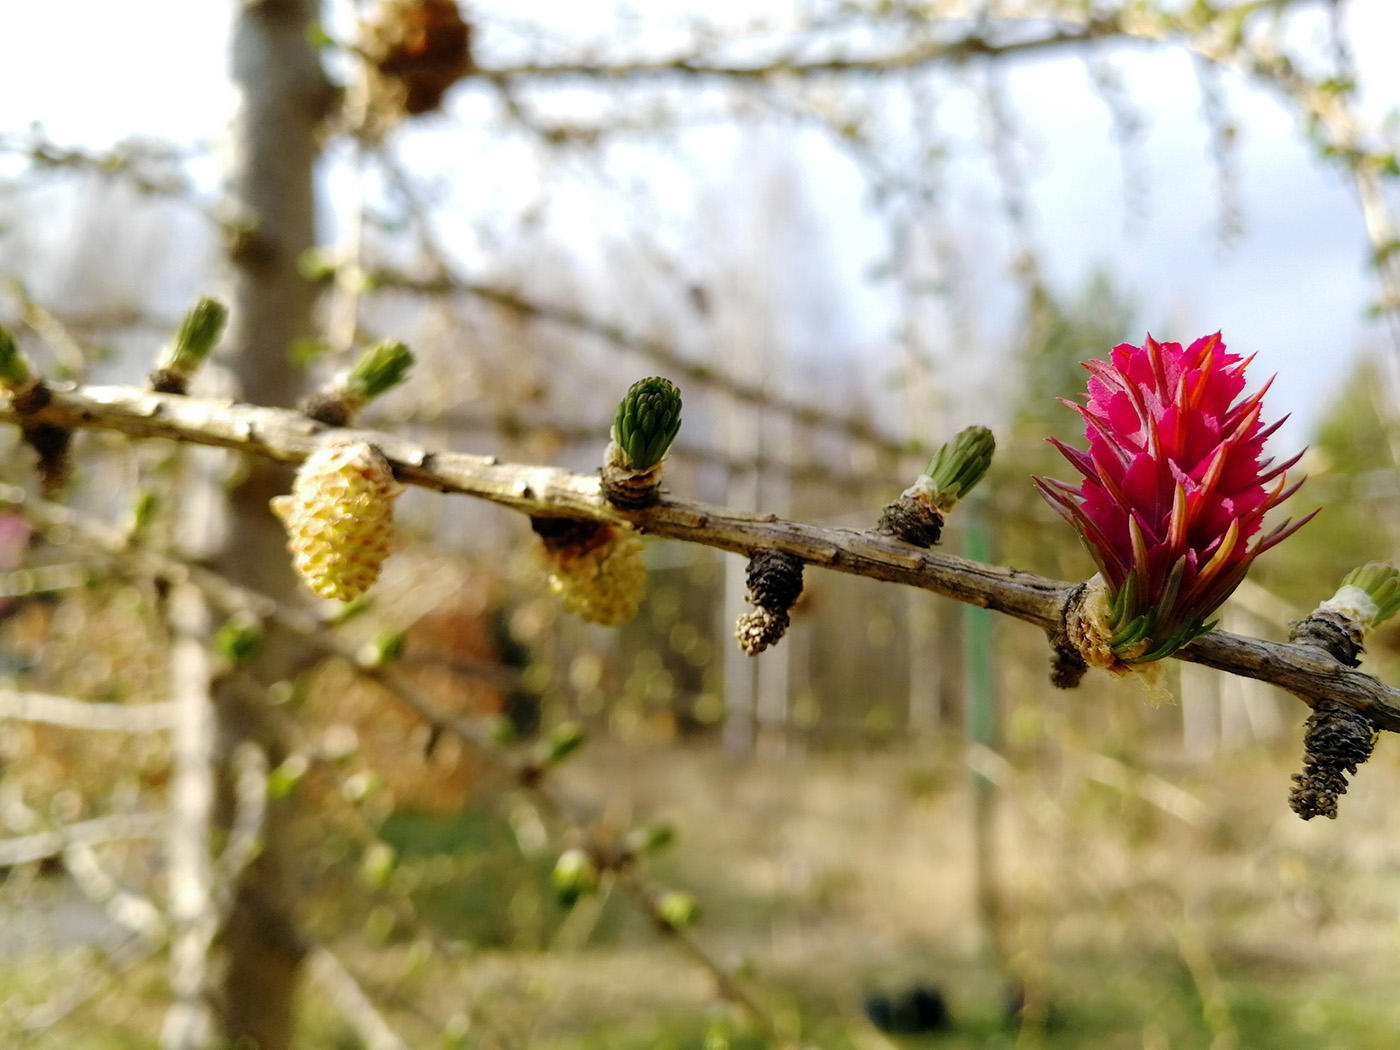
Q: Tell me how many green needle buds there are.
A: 6